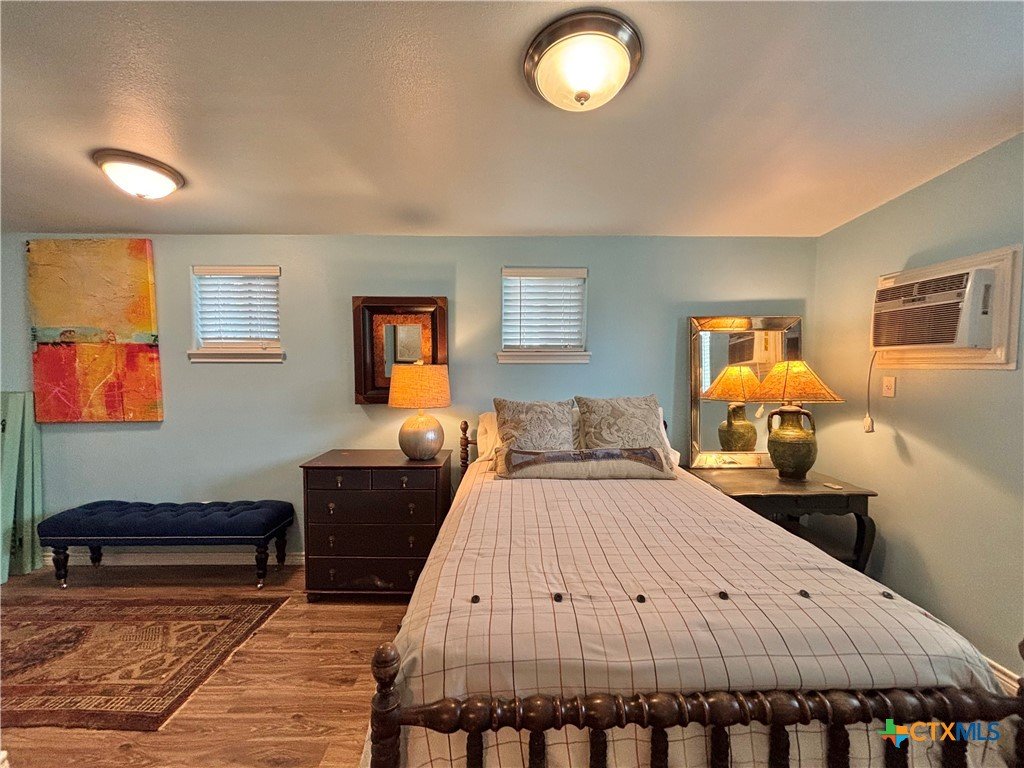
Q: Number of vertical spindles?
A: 9